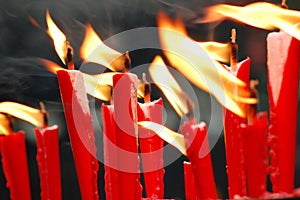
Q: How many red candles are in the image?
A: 11